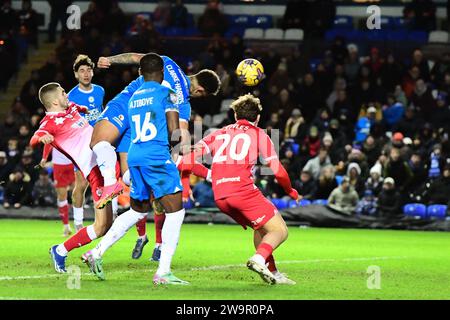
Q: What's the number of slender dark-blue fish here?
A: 0